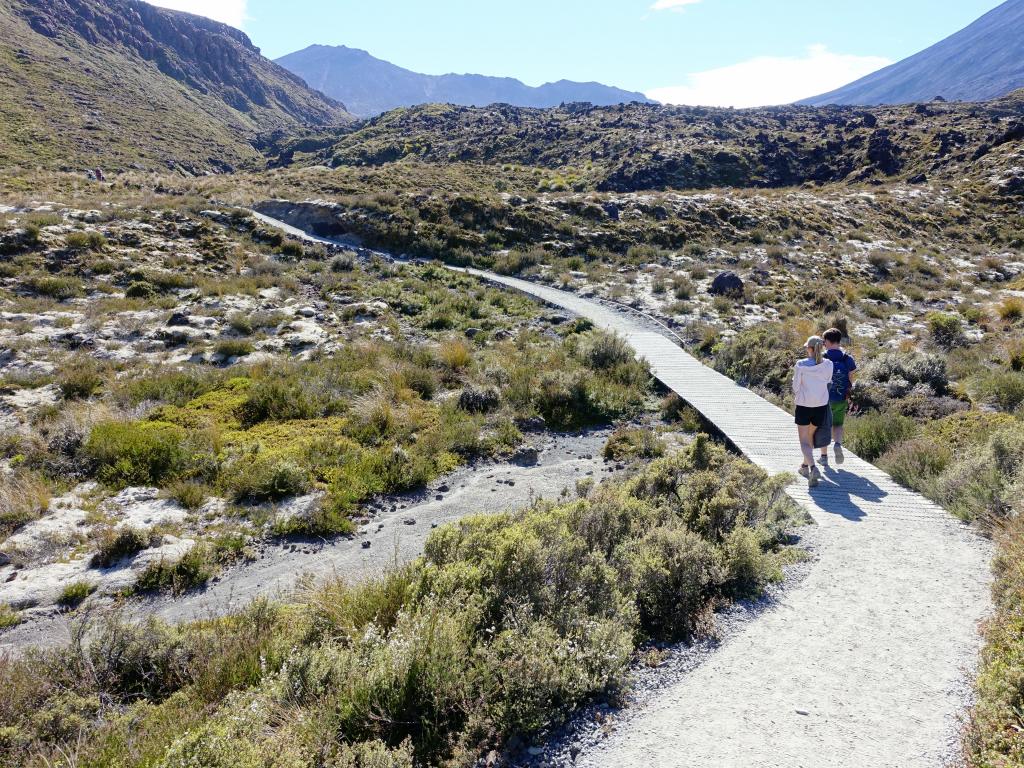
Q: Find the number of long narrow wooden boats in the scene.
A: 0